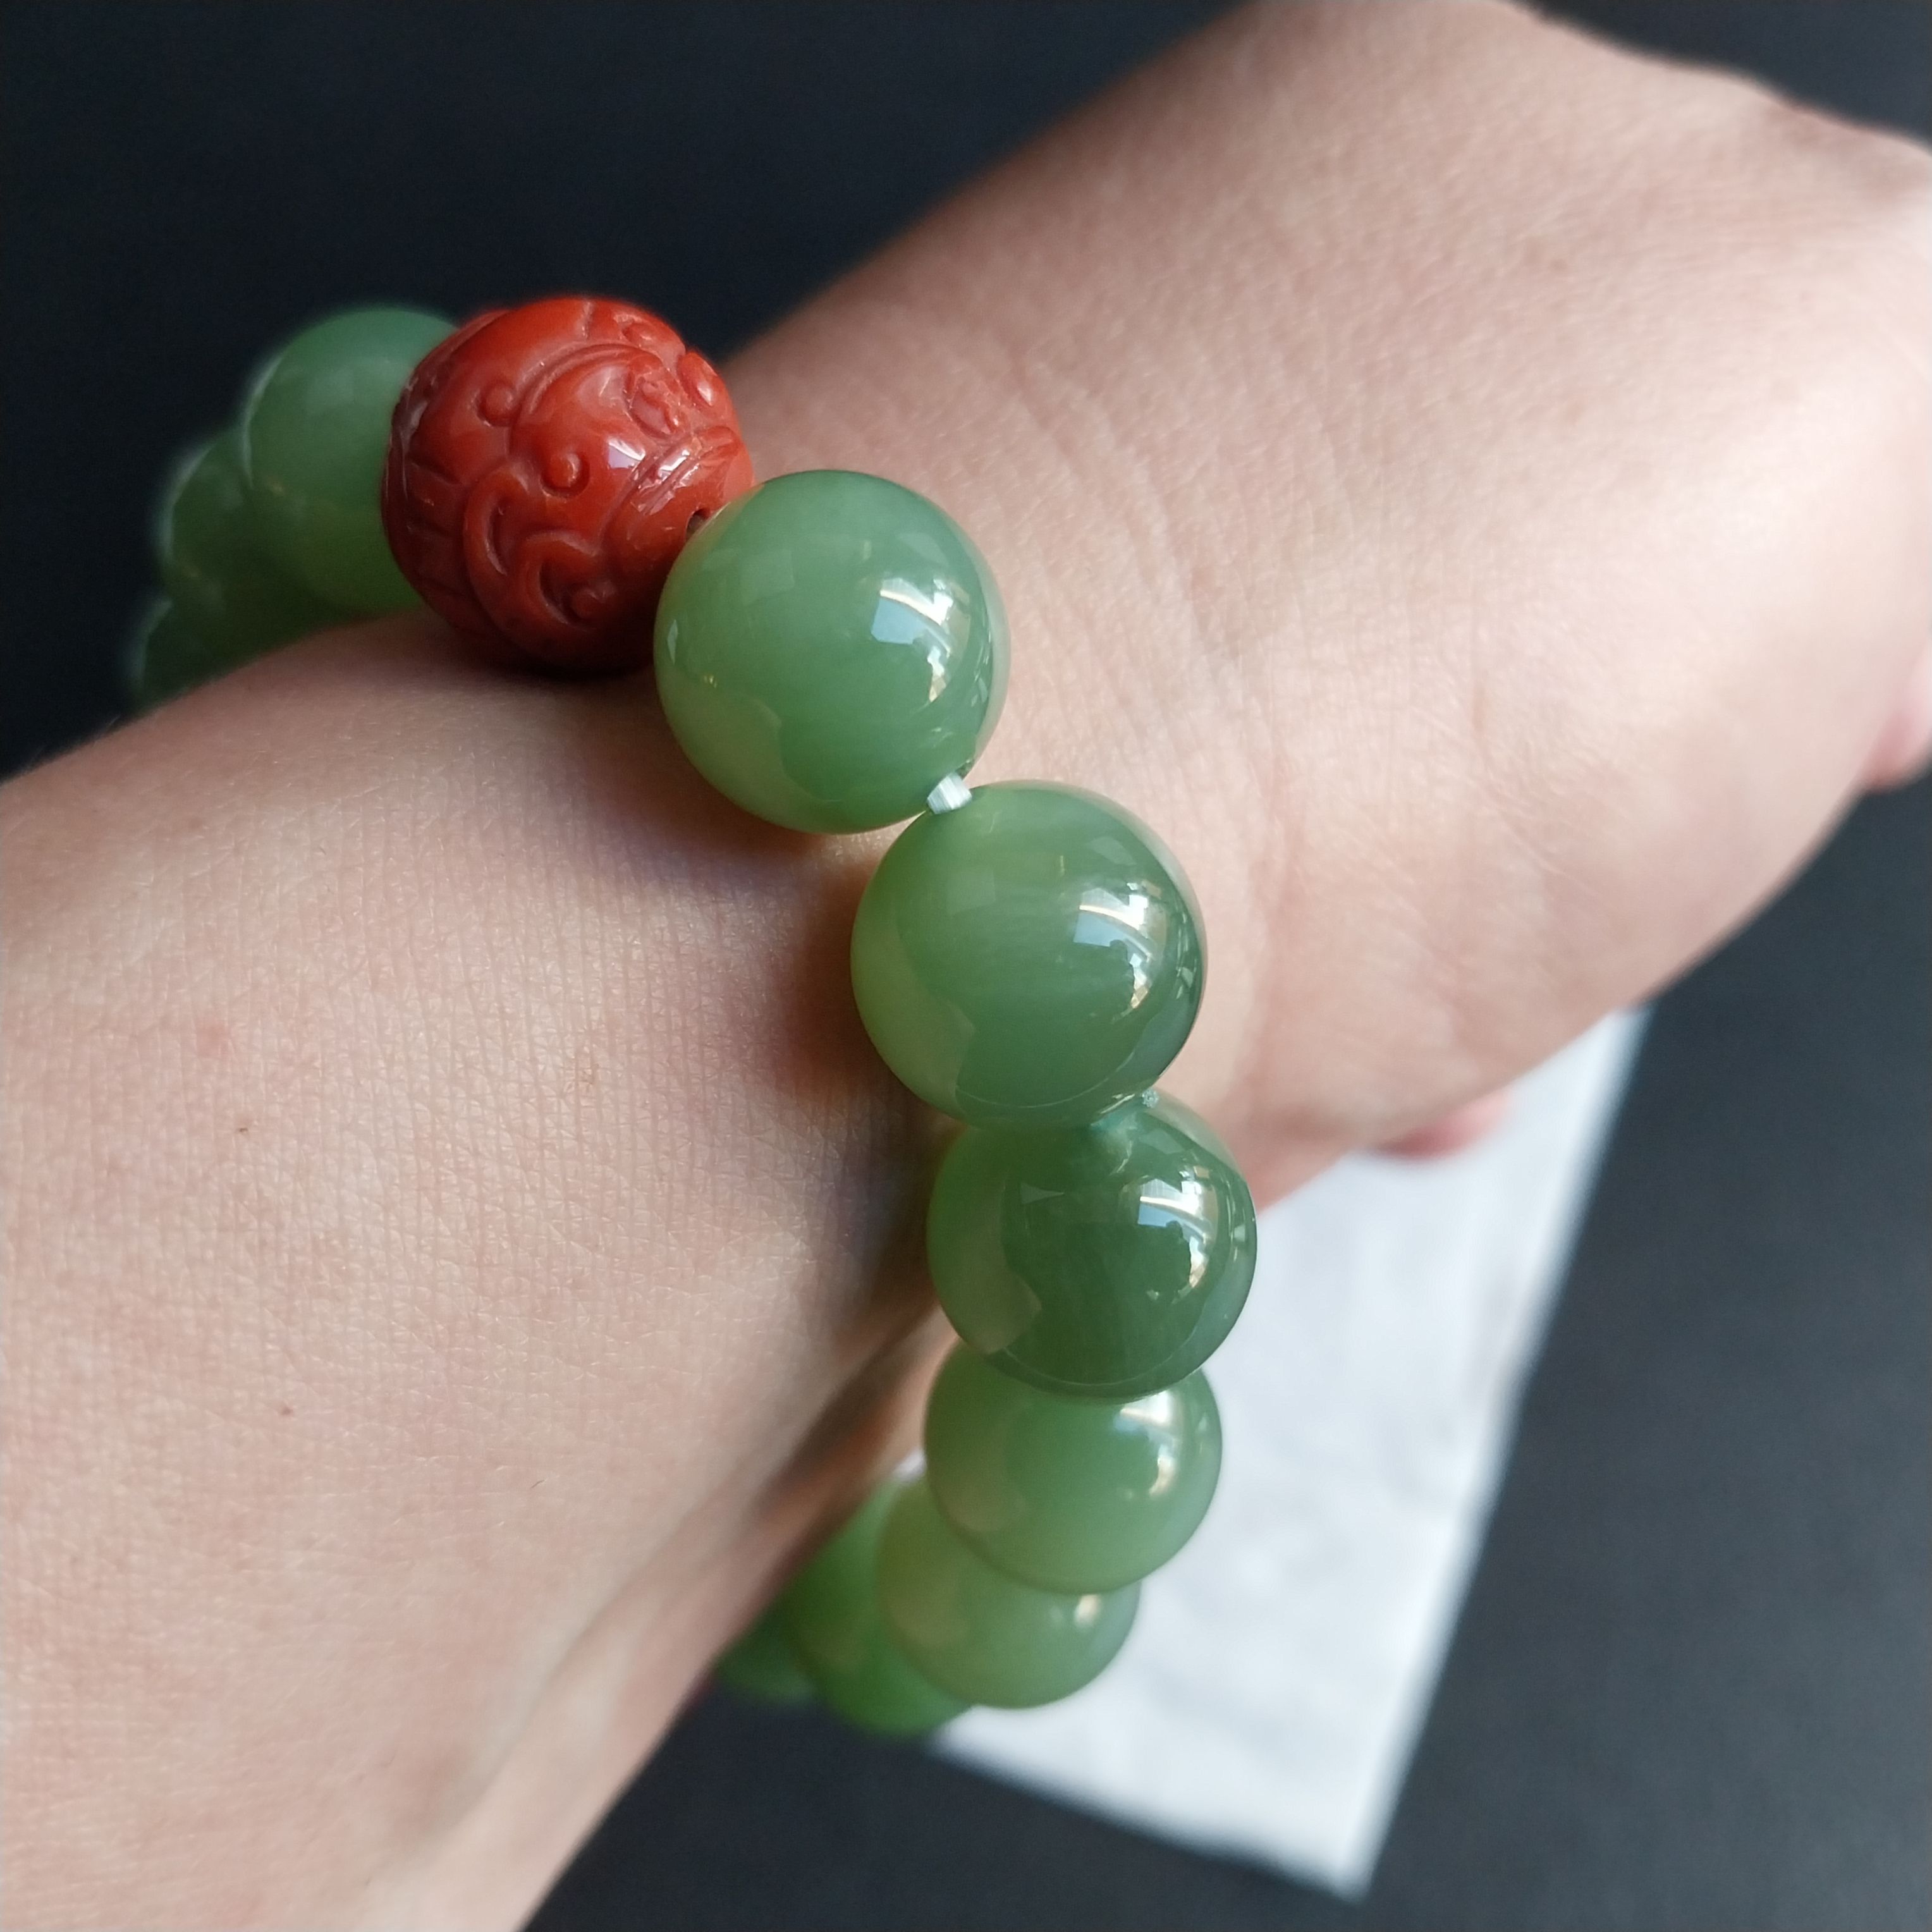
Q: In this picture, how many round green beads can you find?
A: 10